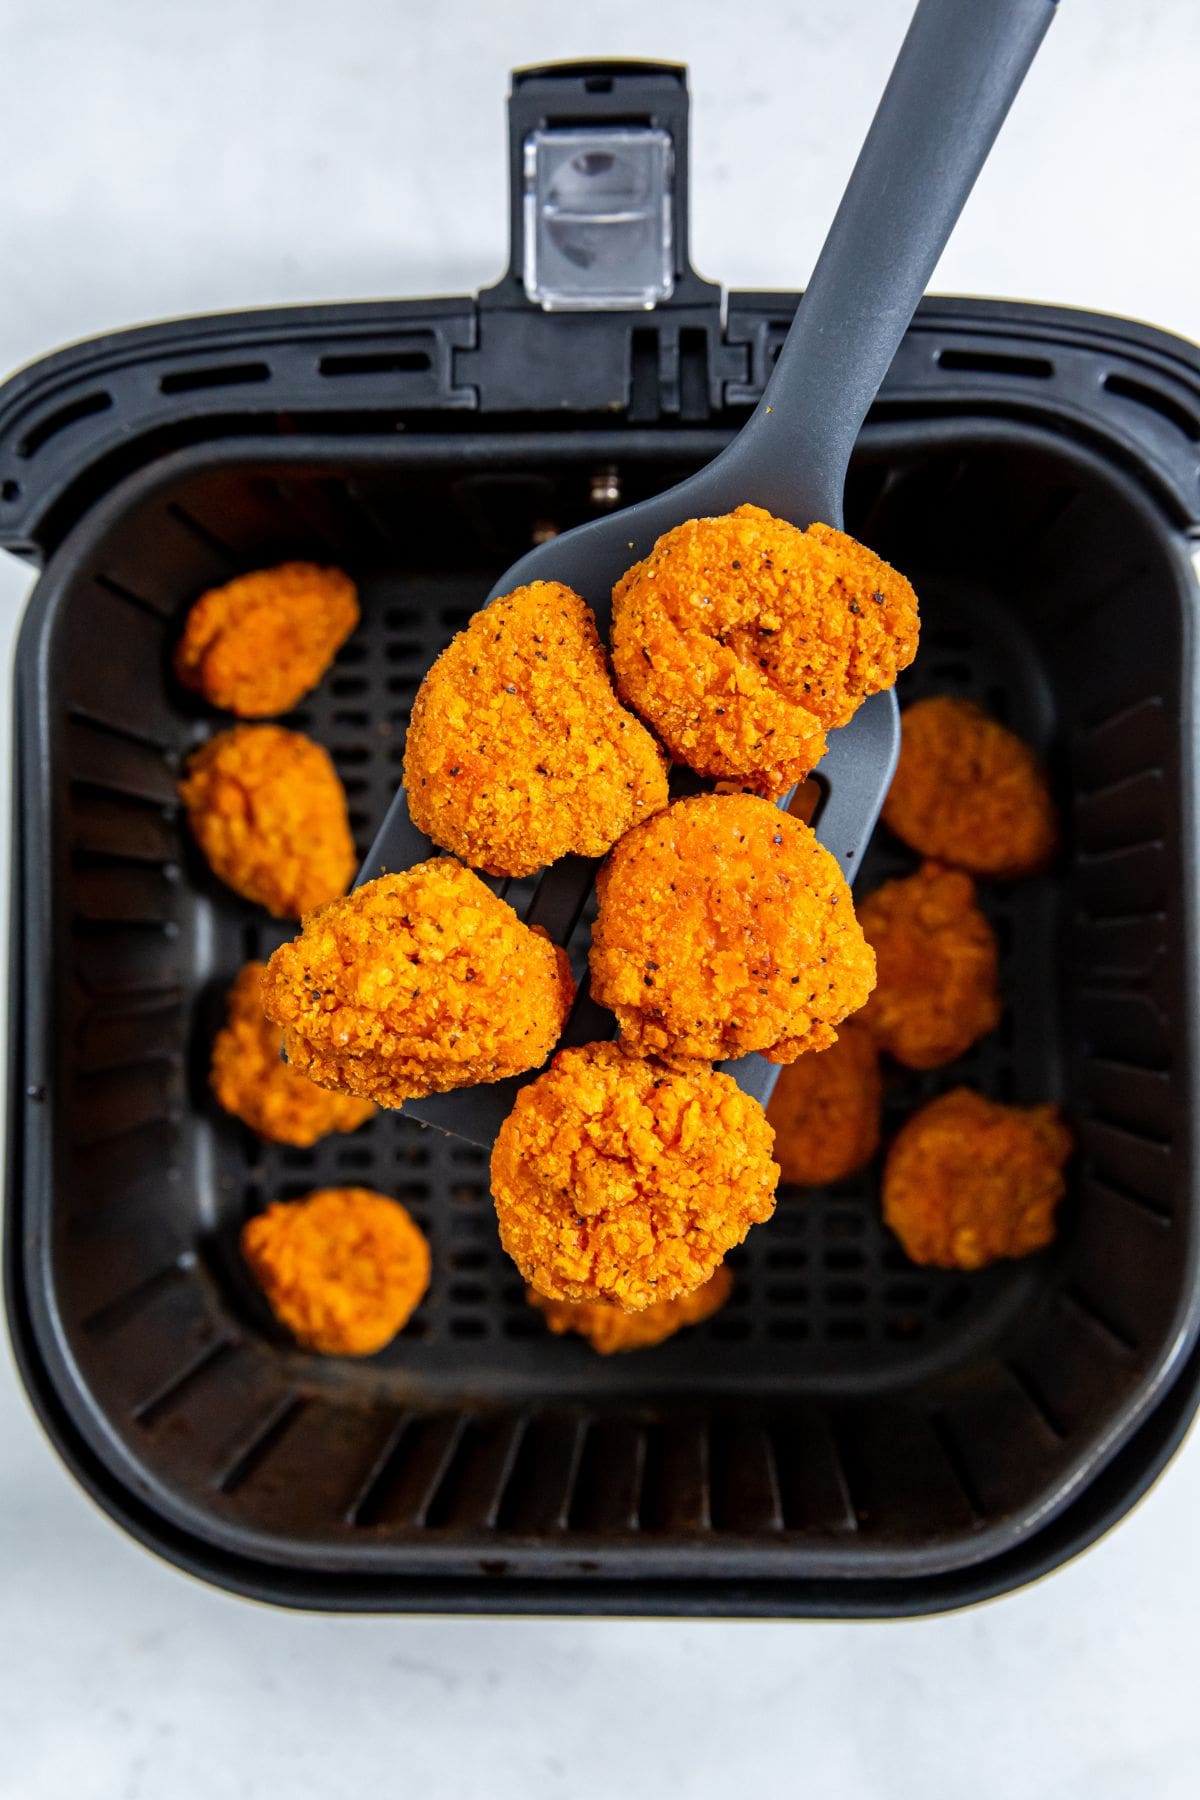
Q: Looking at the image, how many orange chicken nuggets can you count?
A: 14